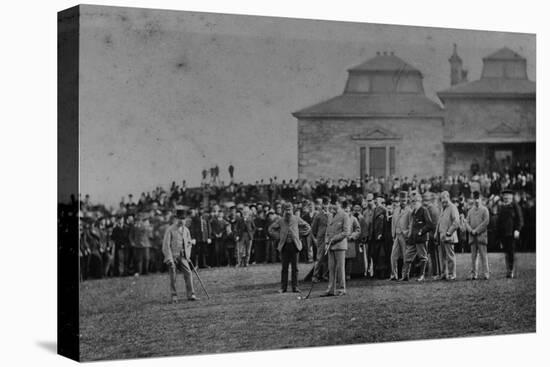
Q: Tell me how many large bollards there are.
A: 0